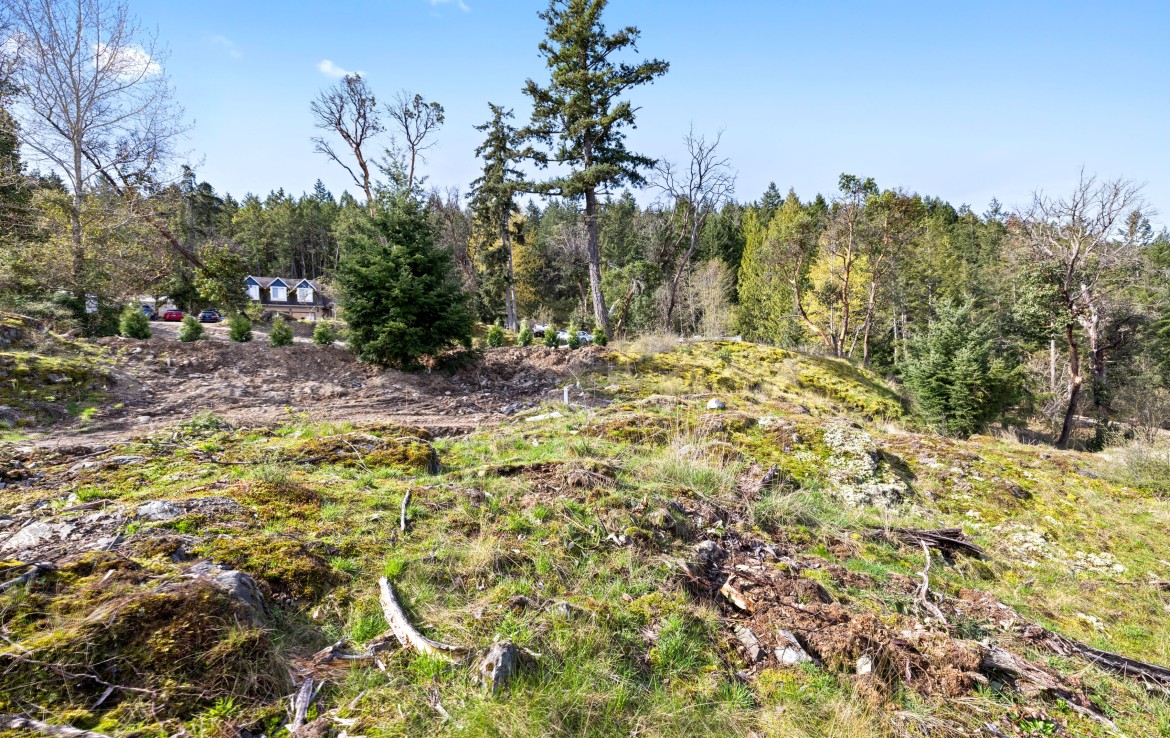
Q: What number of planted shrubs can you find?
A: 10